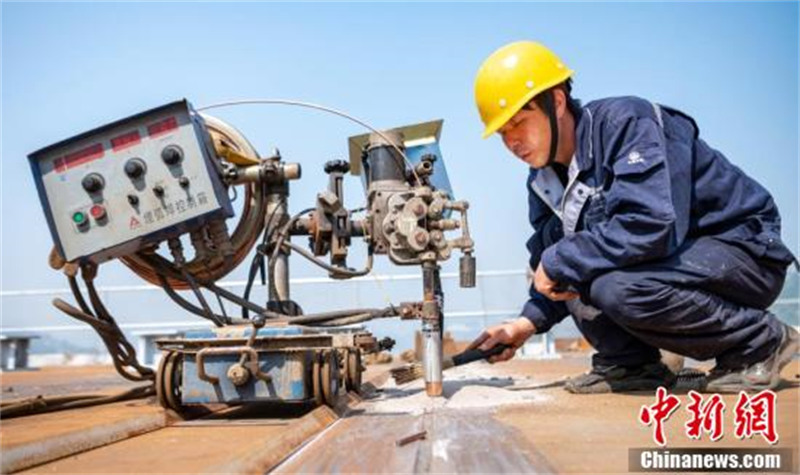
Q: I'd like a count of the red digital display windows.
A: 3